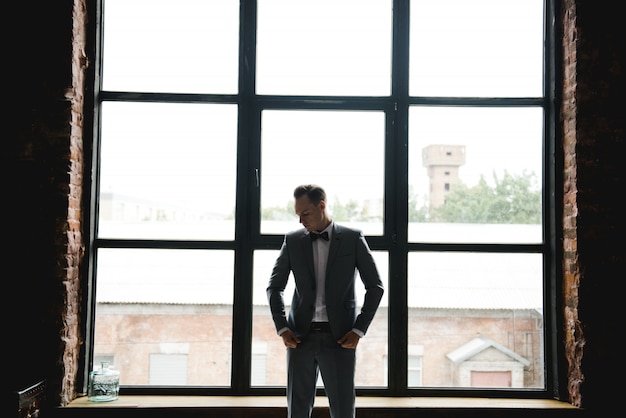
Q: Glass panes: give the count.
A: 9